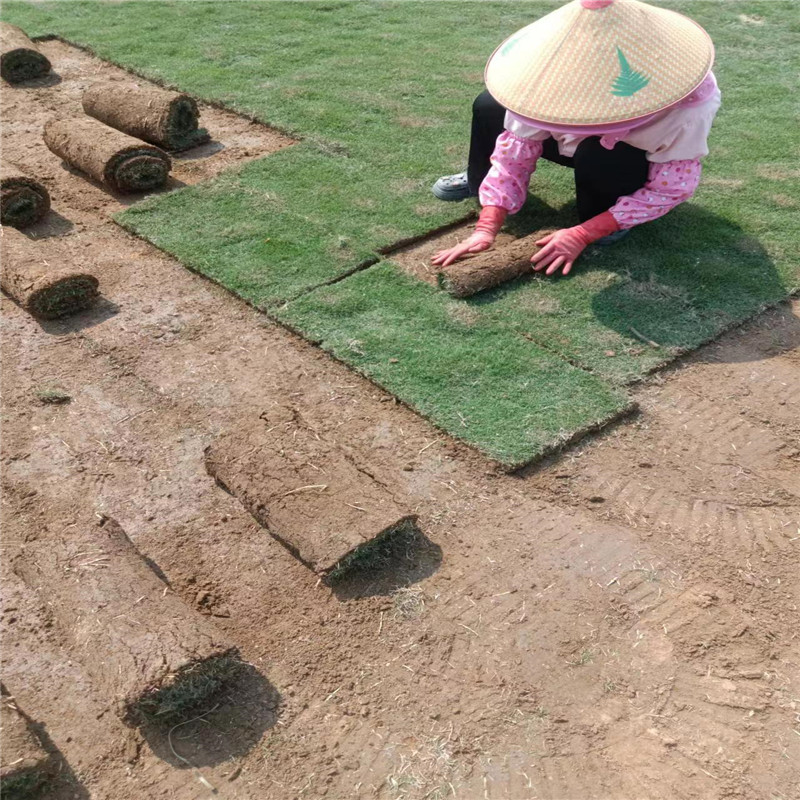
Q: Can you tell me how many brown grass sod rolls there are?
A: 9